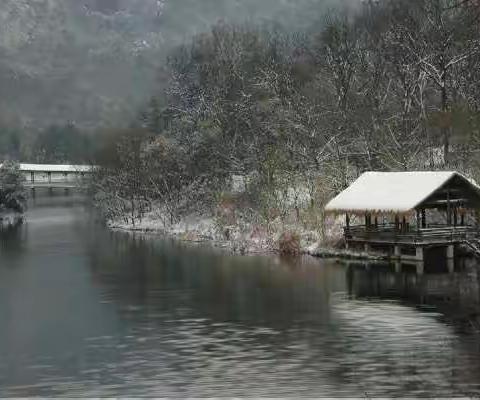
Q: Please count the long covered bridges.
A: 1